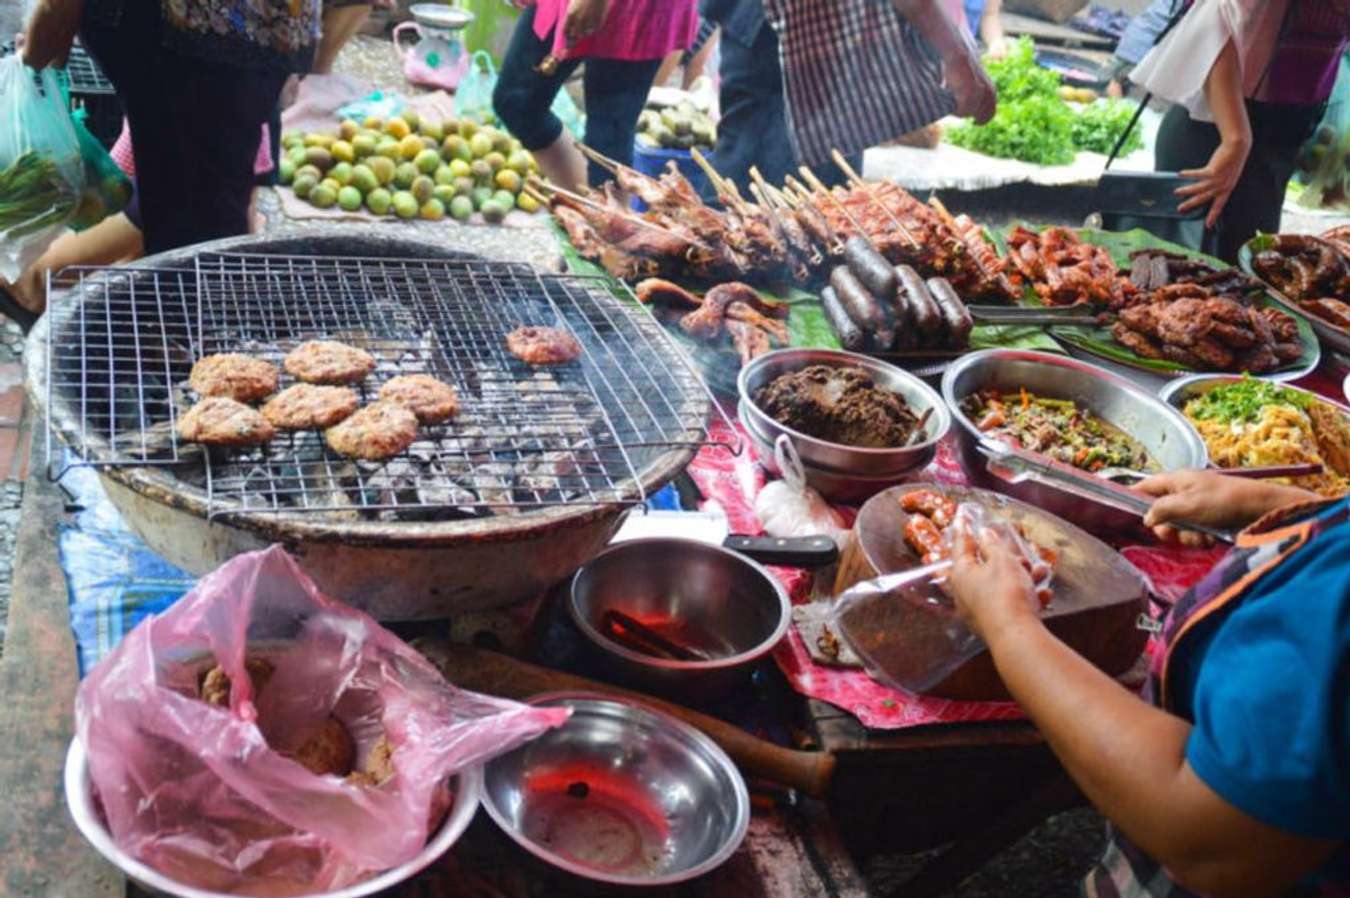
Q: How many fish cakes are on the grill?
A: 7